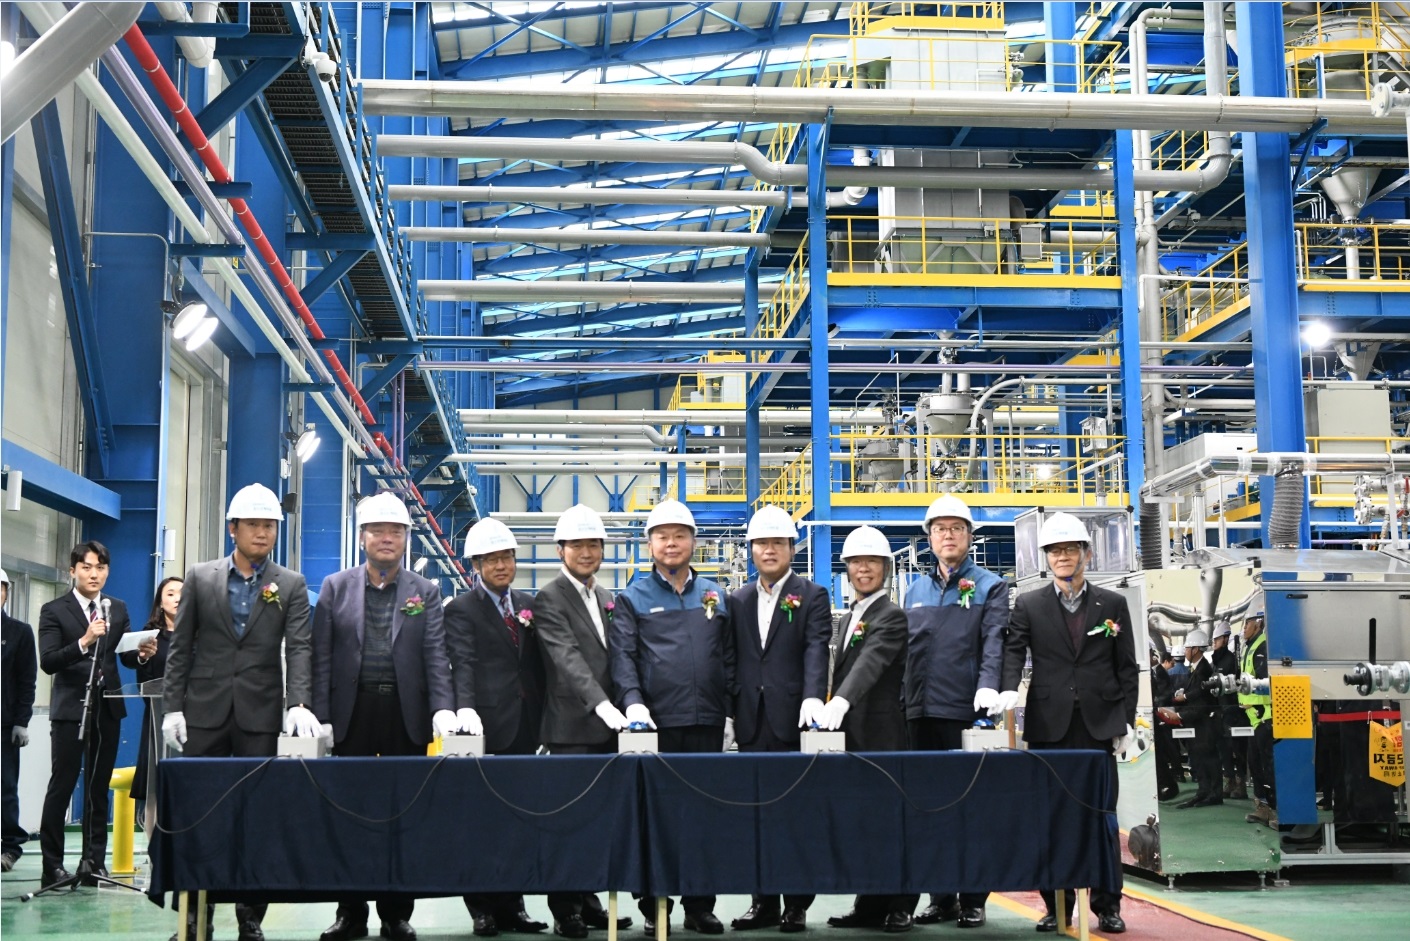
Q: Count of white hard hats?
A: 14